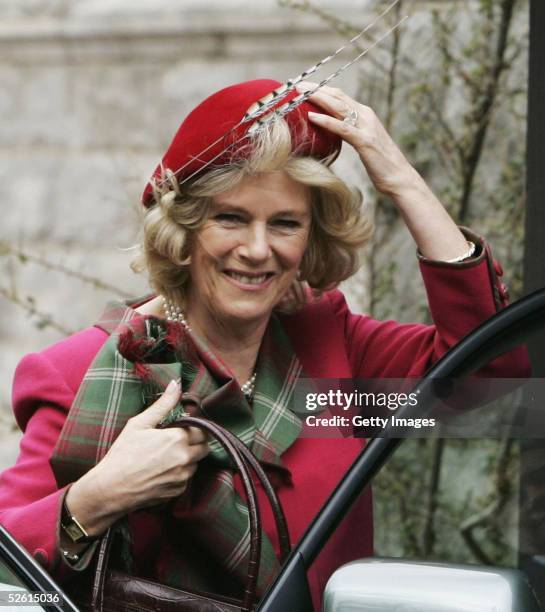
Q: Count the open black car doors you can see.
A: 1